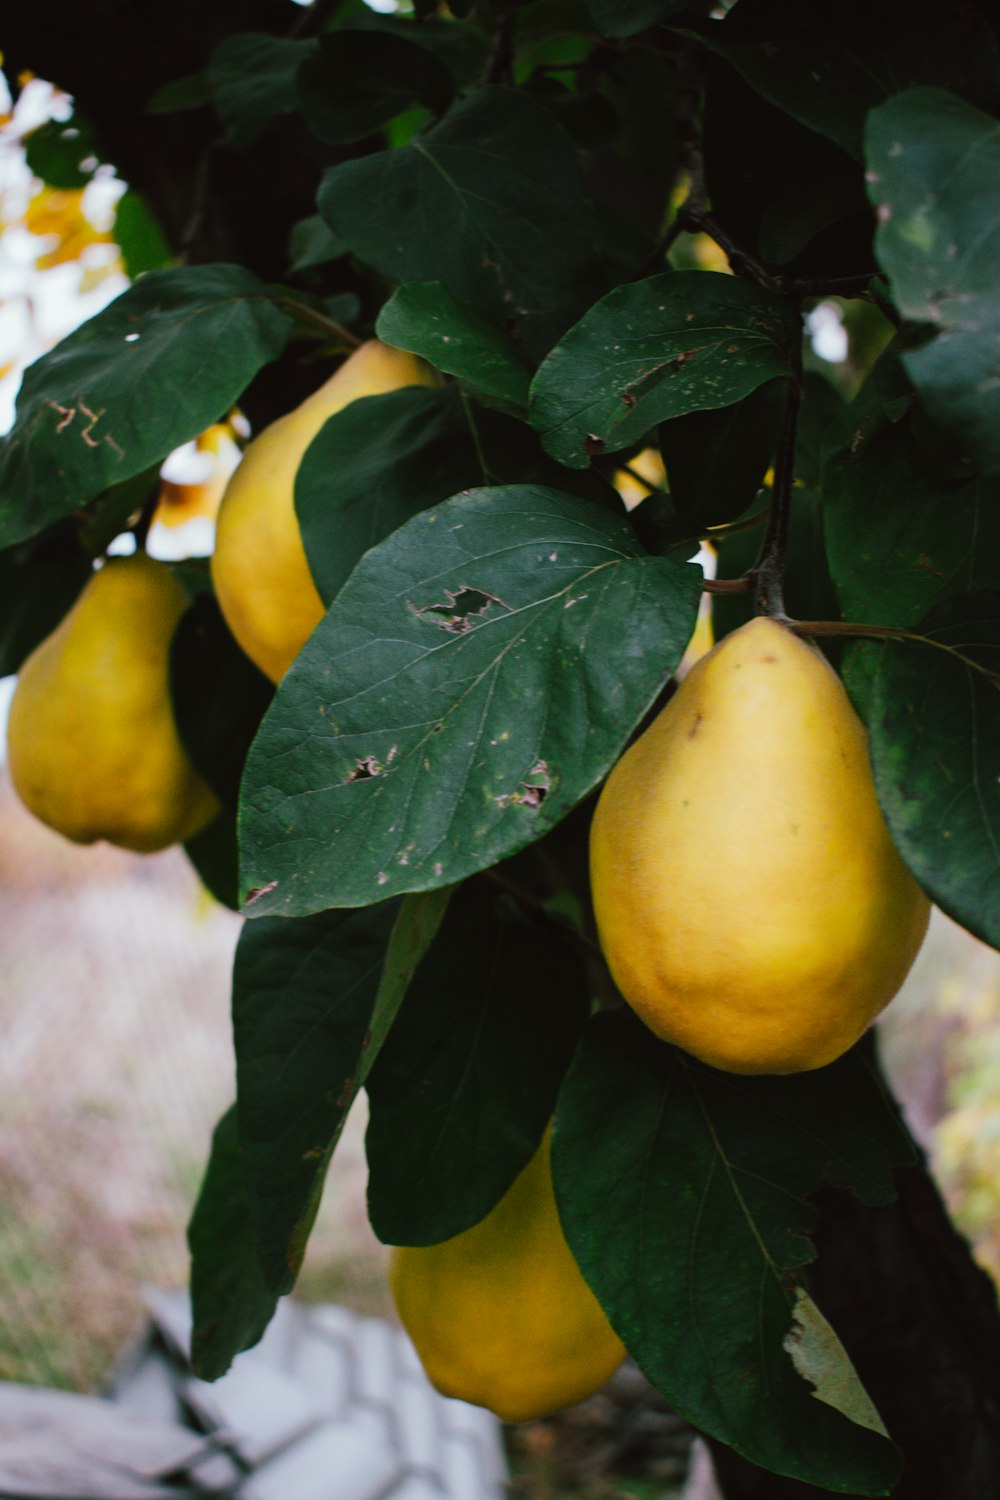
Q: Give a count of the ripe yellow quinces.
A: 4